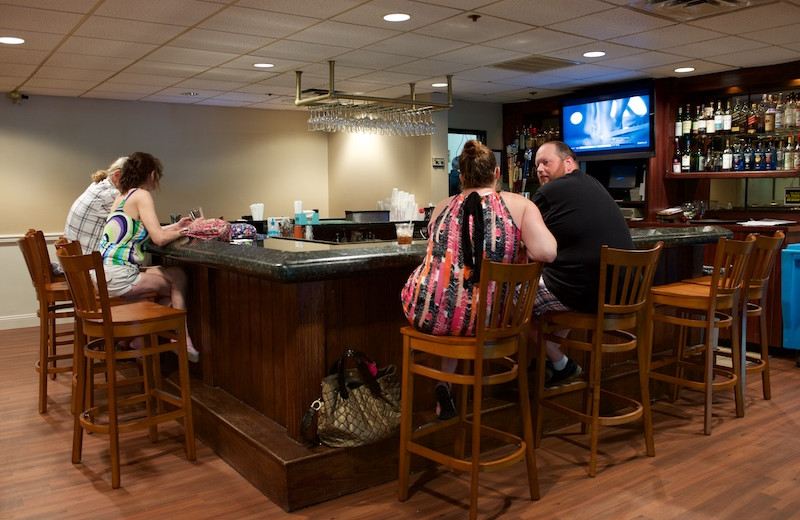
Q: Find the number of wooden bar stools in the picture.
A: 8